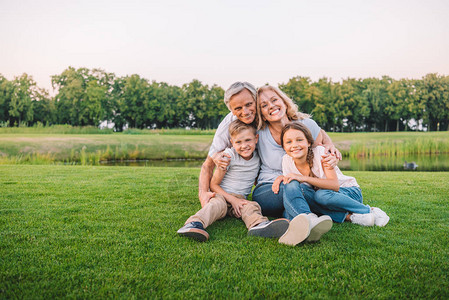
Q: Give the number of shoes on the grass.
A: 6